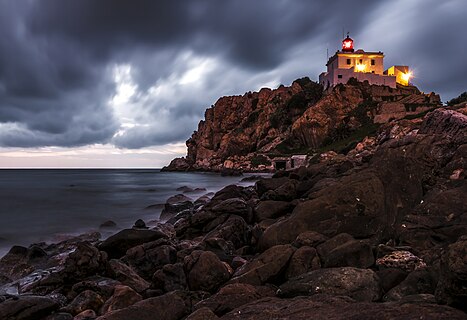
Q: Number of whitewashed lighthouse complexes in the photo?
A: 1